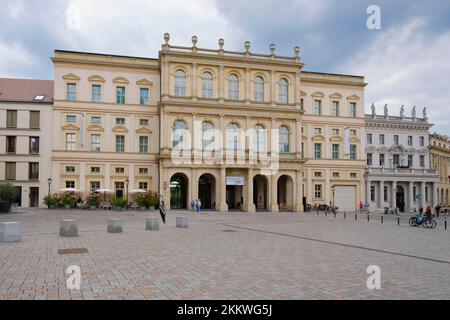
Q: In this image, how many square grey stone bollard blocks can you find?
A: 5